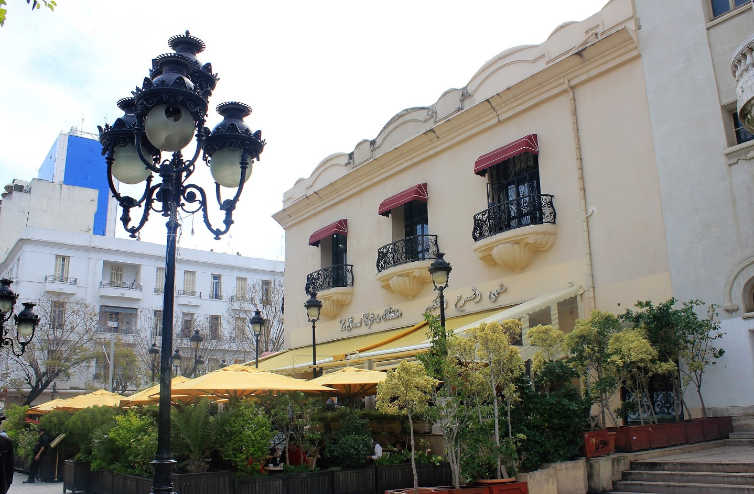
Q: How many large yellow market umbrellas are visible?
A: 5